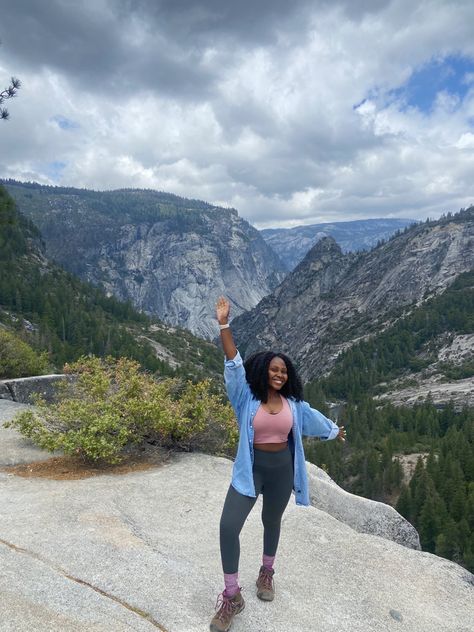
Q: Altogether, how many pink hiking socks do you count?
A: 2